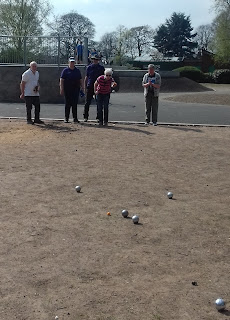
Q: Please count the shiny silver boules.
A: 5